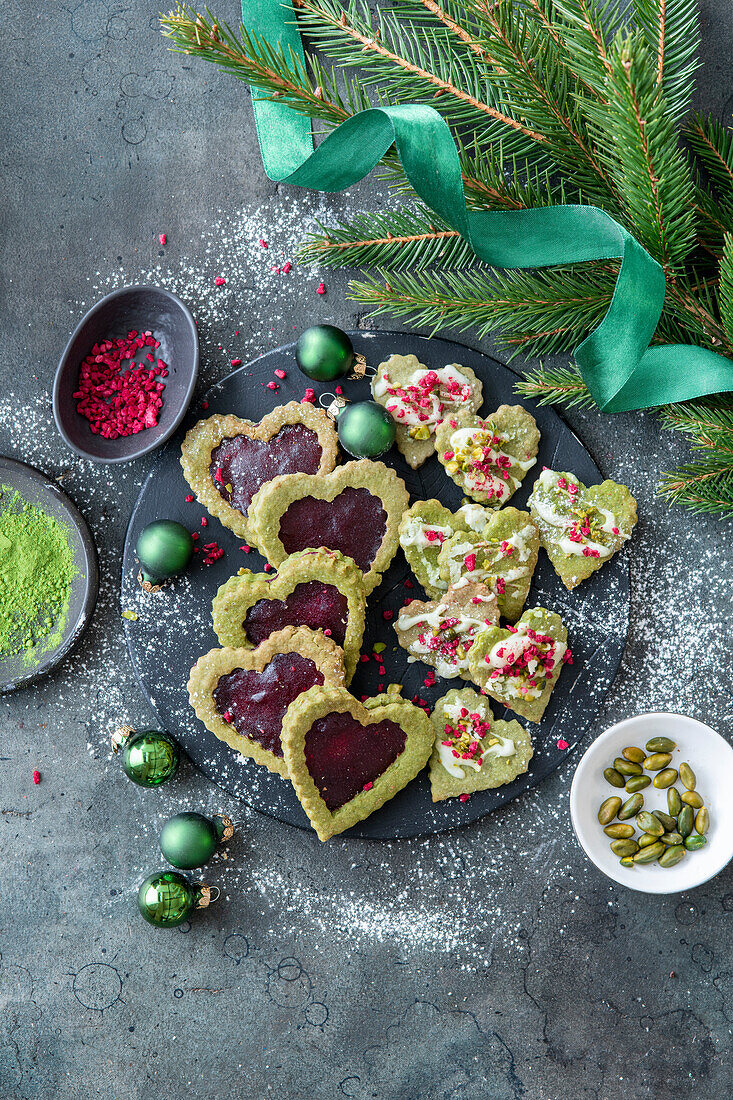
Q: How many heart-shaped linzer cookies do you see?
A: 5